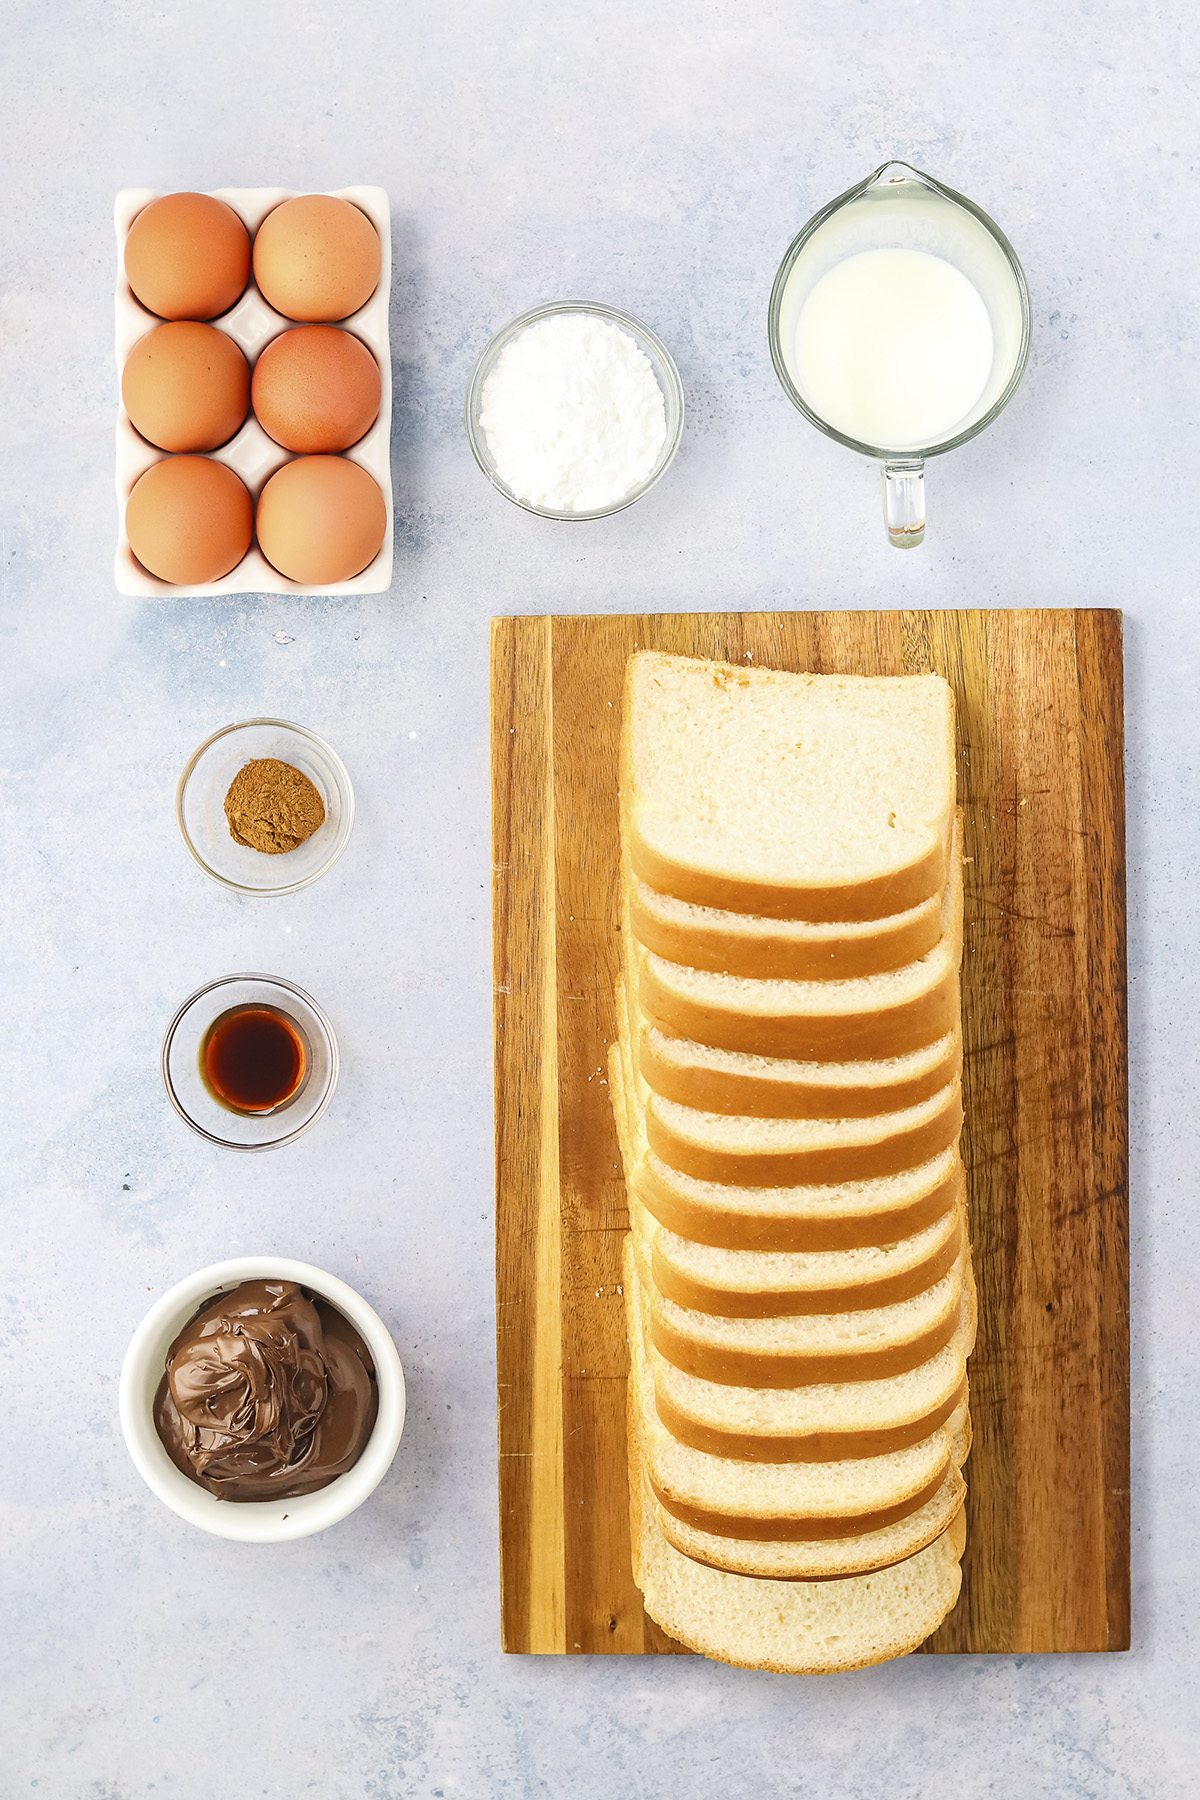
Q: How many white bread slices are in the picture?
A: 12